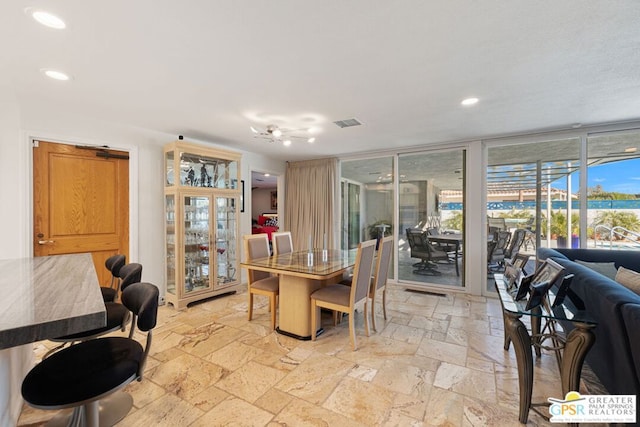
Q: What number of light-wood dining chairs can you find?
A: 4